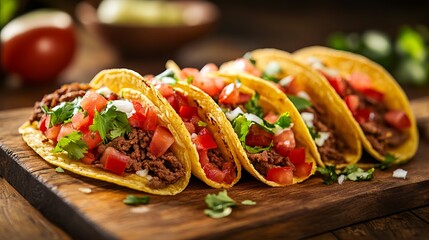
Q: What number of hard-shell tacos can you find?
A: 5